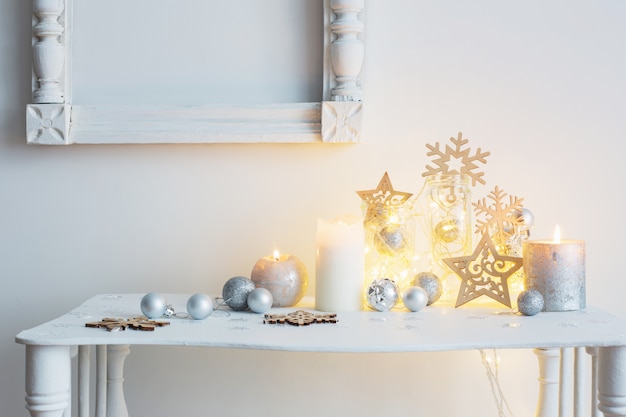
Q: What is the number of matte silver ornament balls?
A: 4